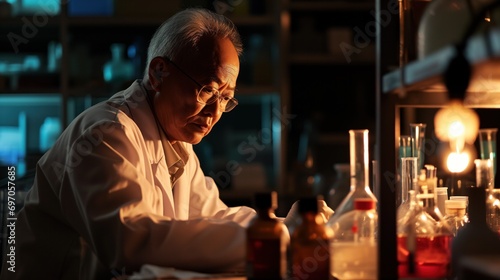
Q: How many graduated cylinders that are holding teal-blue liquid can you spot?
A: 3